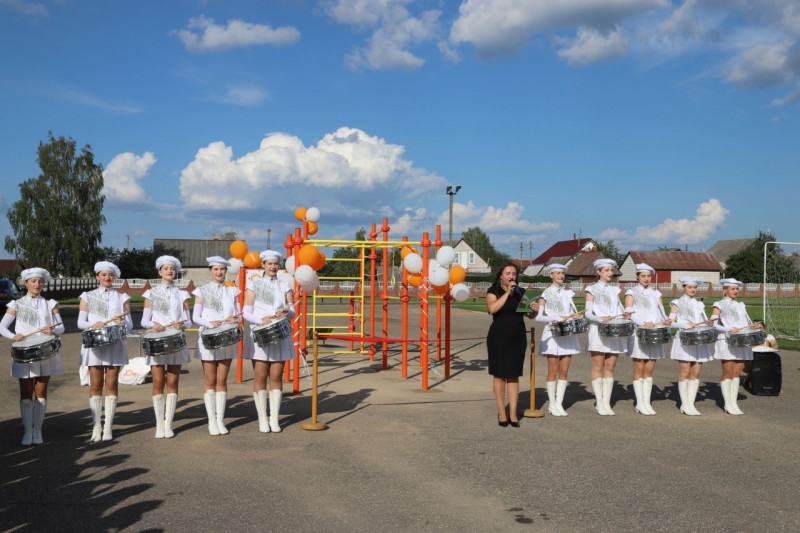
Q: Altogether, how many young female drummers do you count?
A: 10